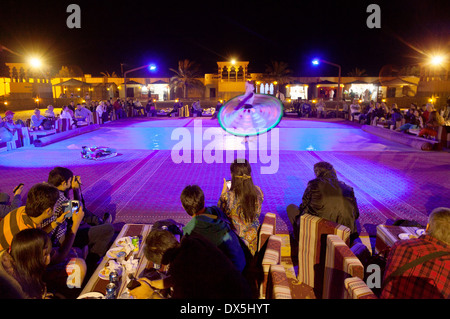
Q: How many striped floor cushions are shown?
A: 6